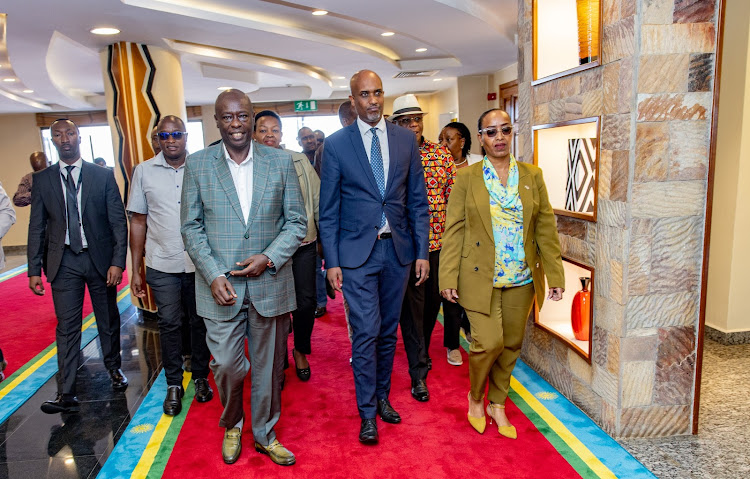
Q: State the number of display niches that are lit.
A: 3